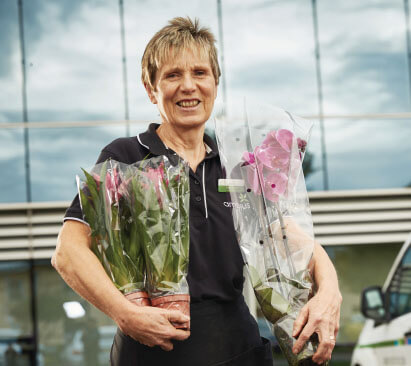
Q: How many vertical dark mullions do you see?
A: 5